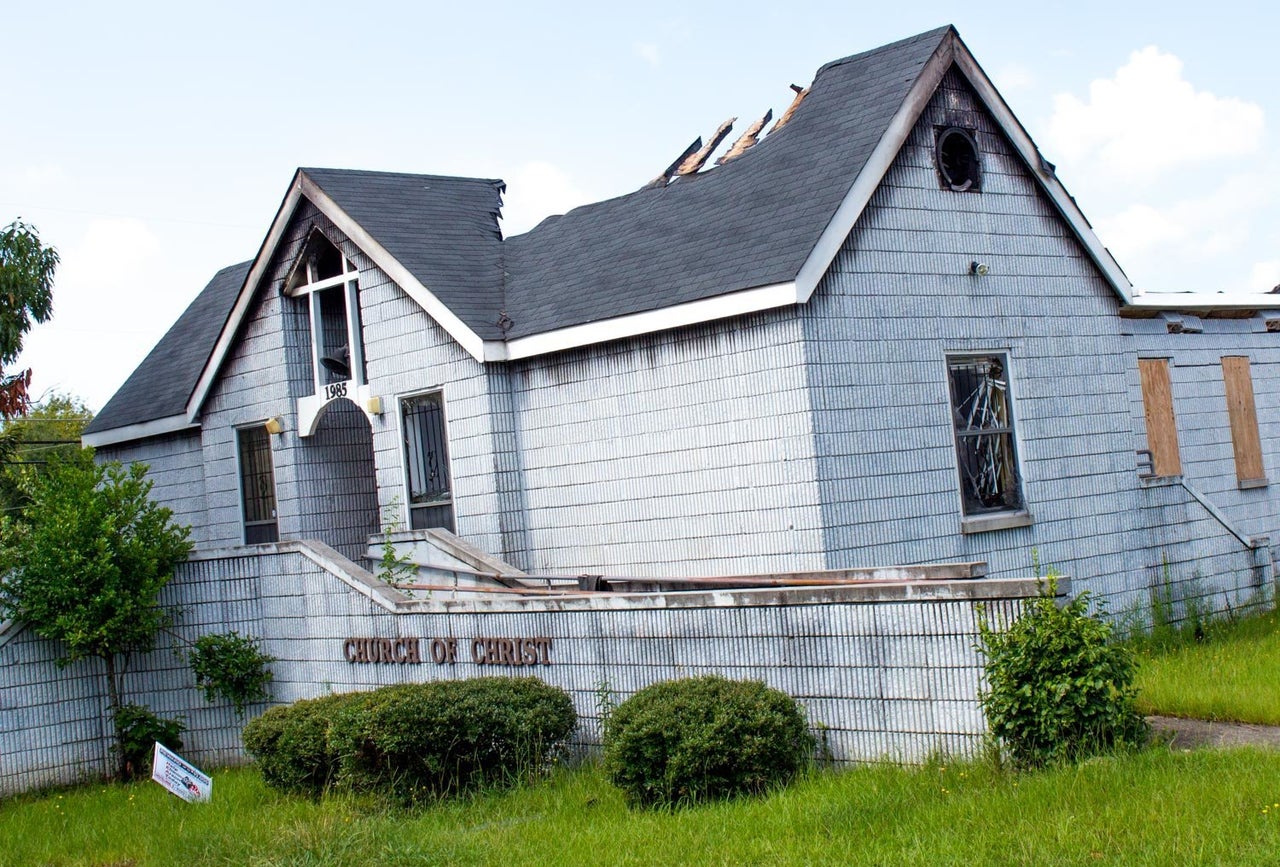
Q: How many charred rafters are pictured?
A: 4